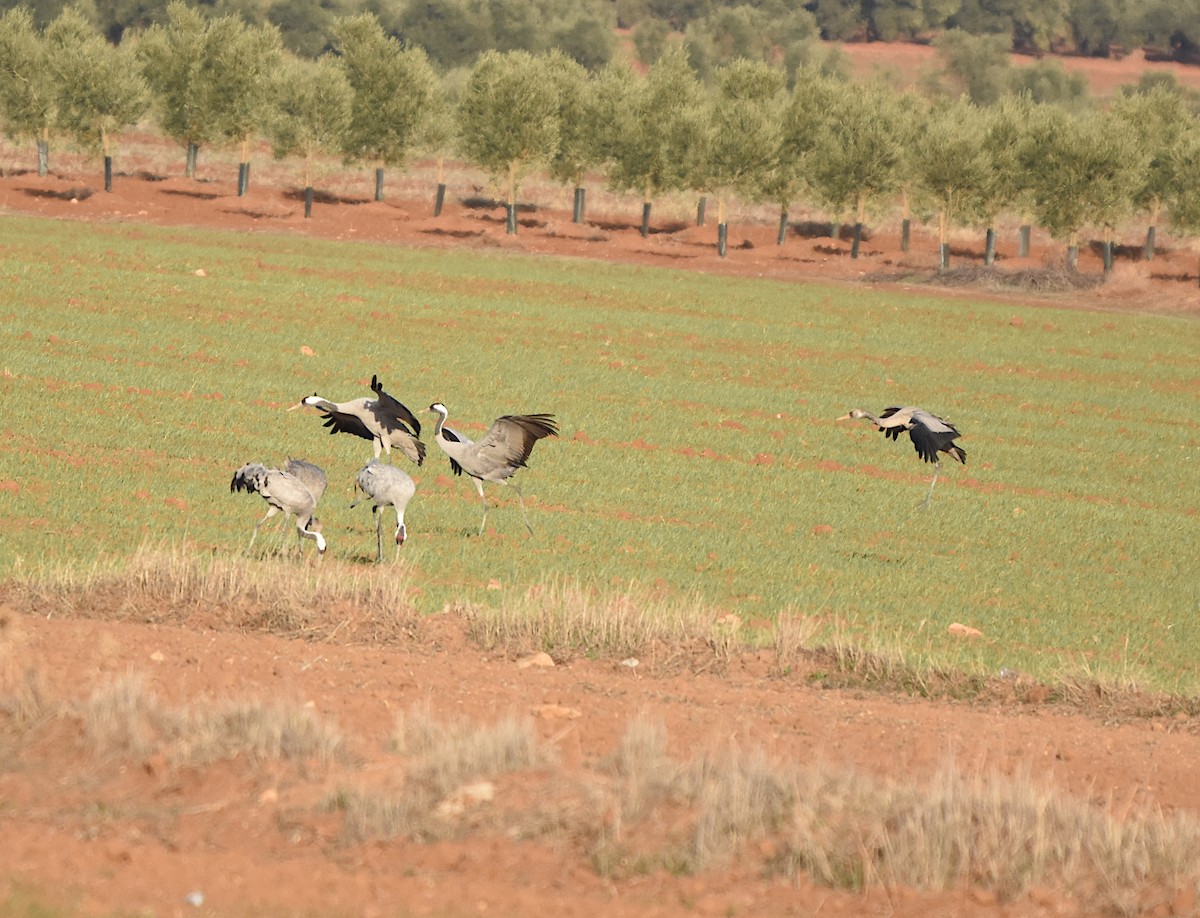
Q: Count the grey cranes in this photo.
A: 6